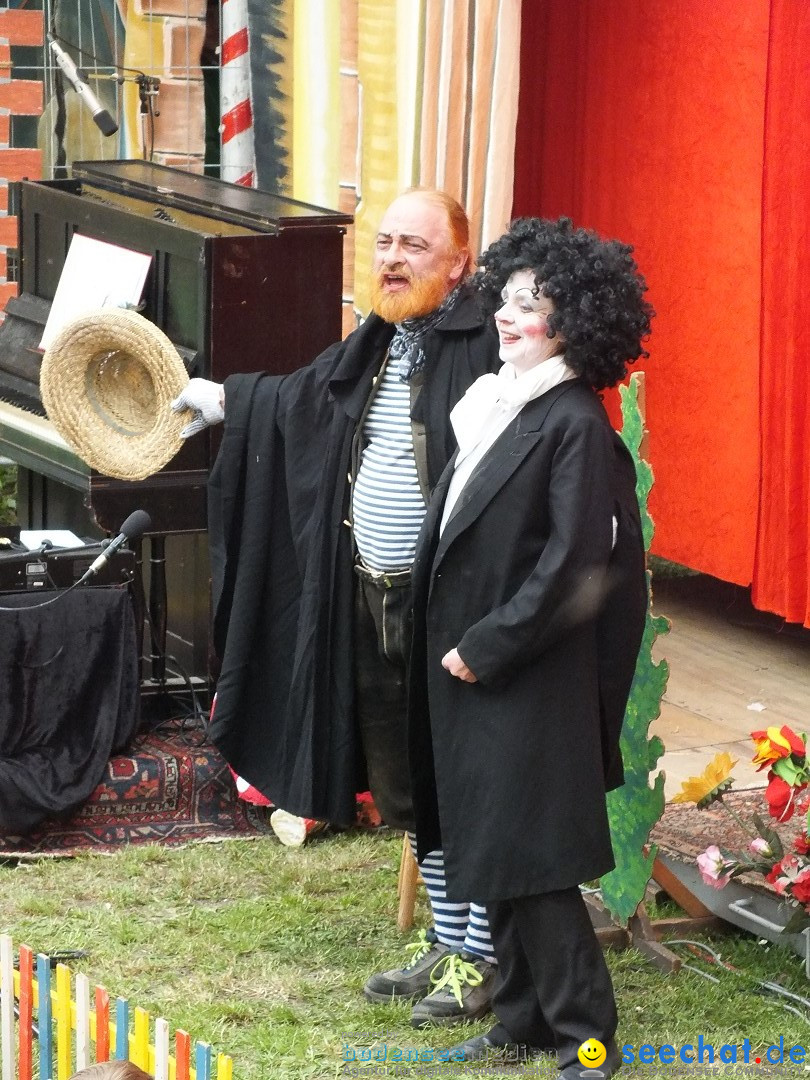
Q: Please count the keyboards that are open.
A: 1